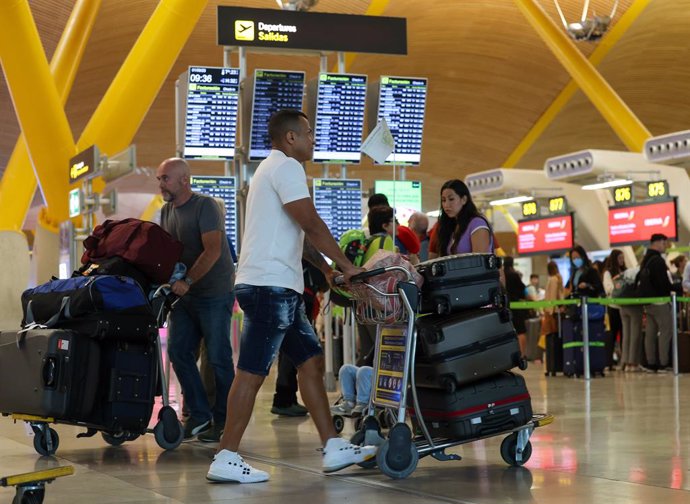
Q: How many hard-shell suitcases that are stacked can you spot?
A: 3